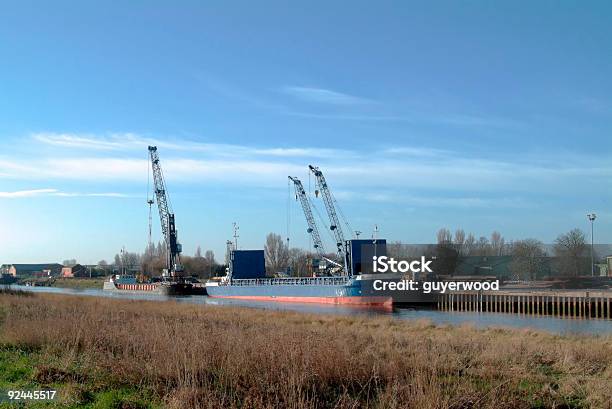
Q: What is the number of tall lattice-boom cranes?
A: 3